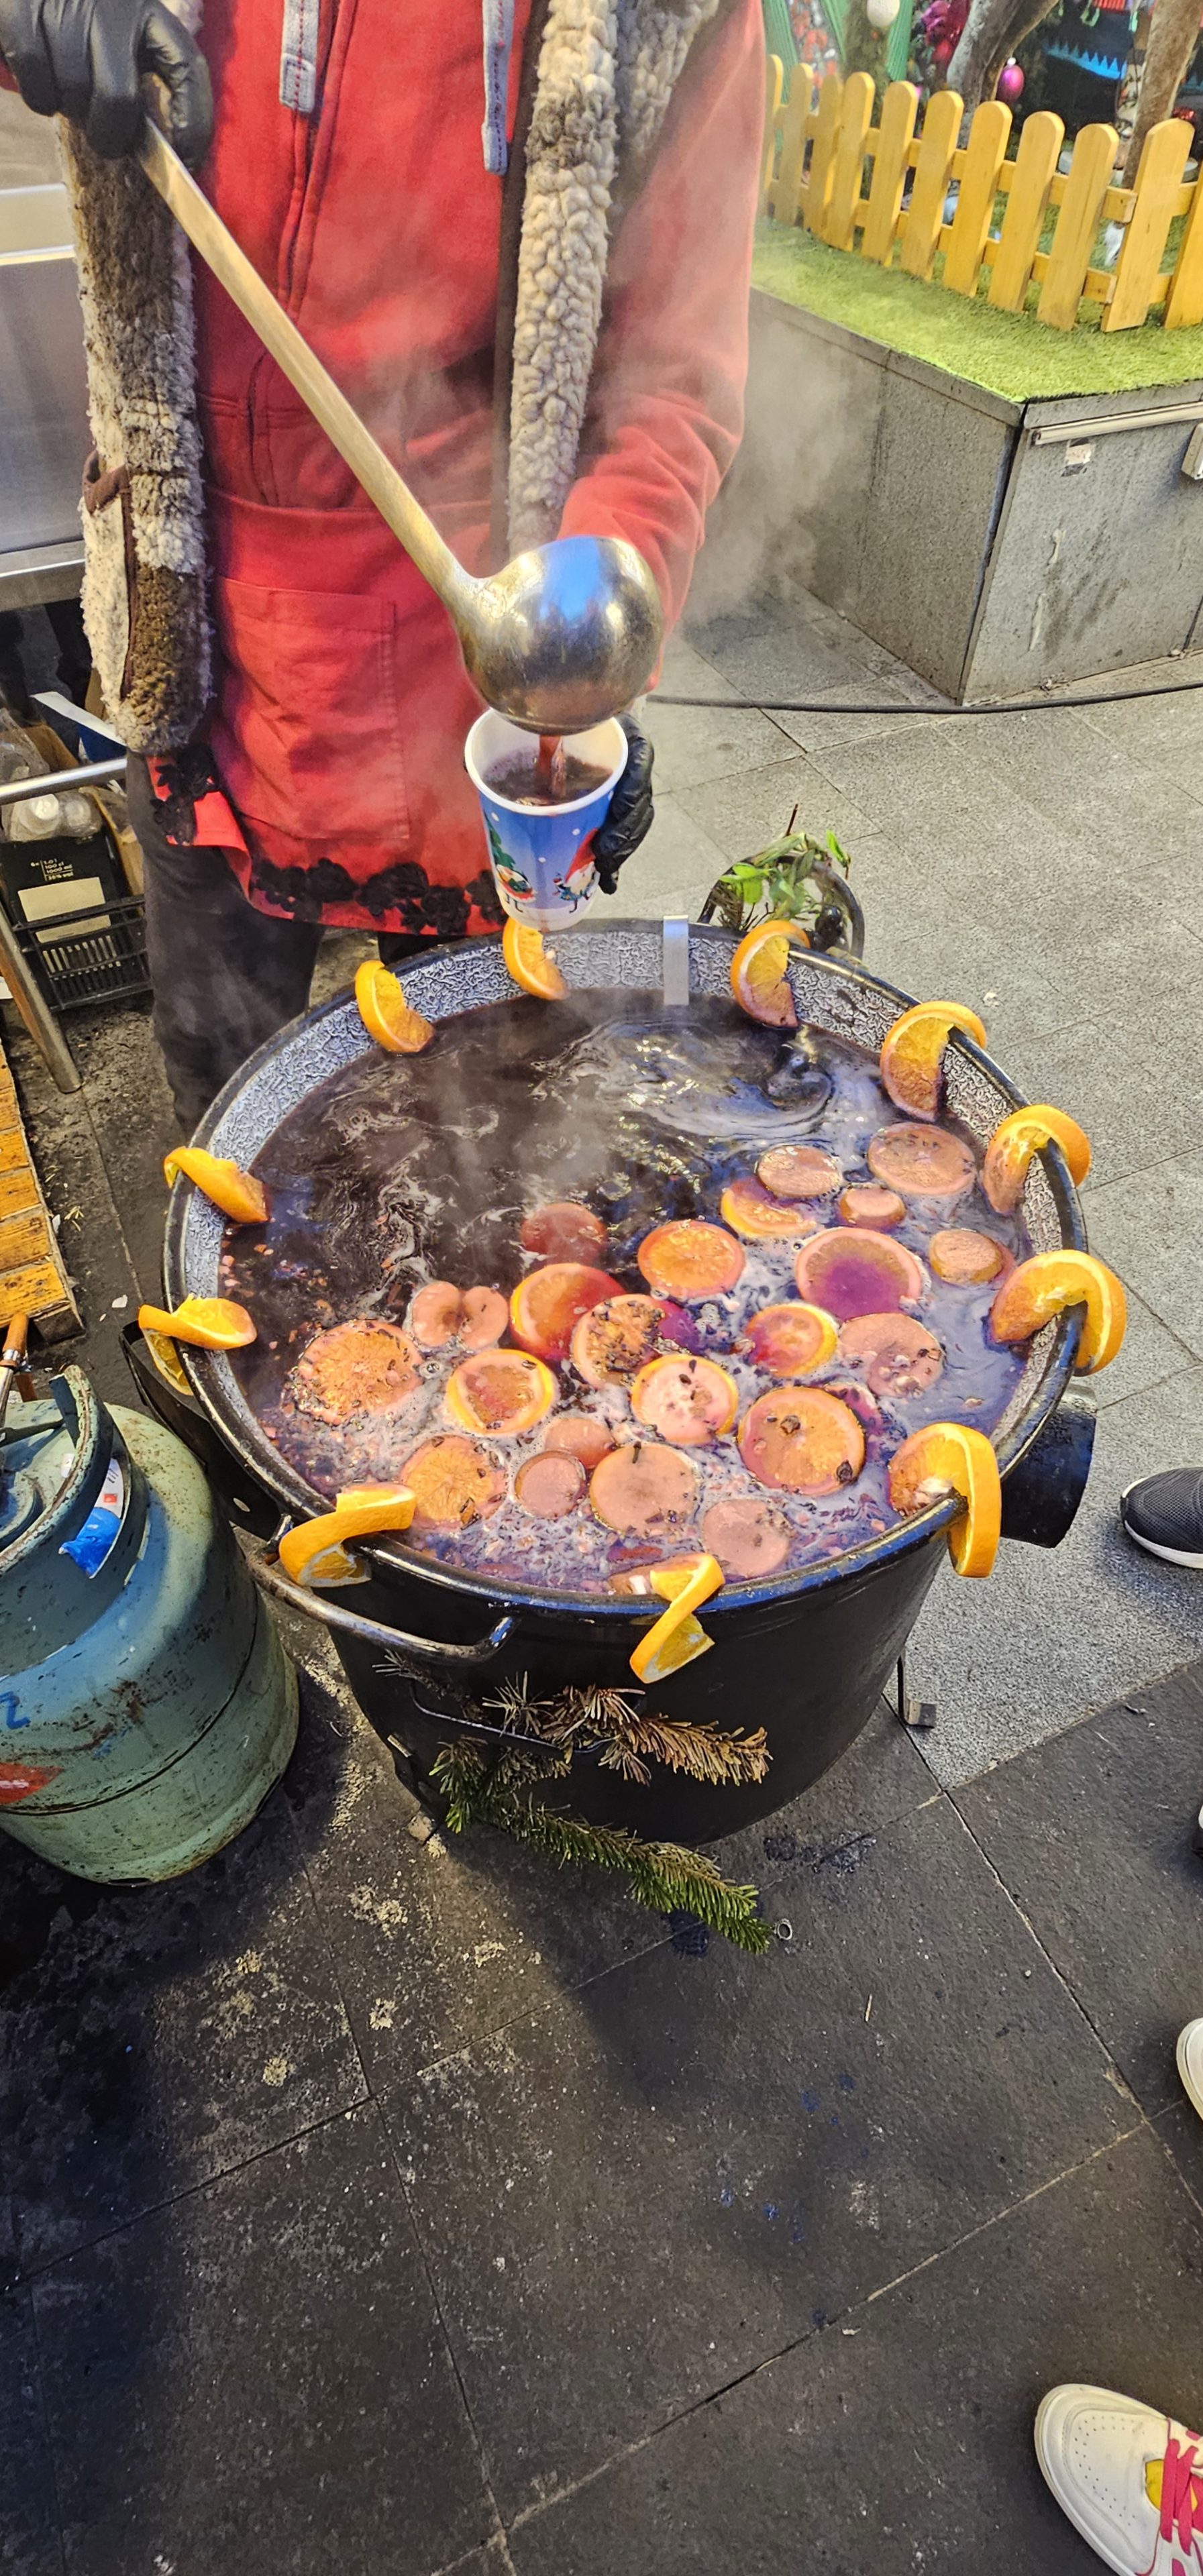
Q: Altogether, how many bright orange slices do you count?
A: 11